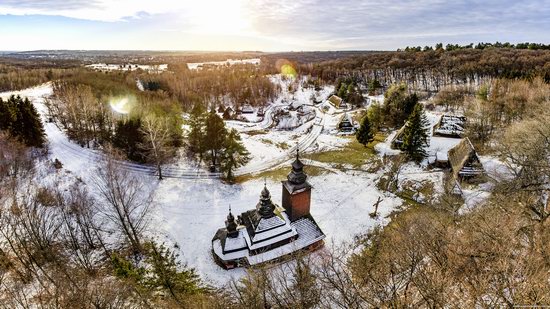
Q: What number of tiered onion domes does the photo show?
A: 3